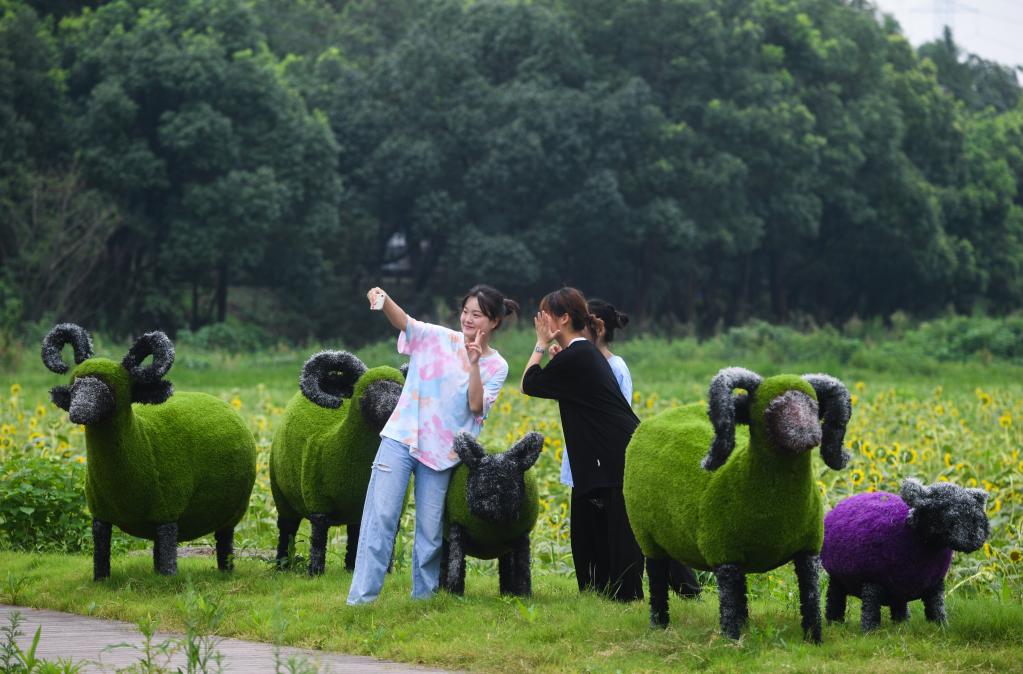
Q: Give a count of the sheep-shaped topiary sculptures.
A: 5